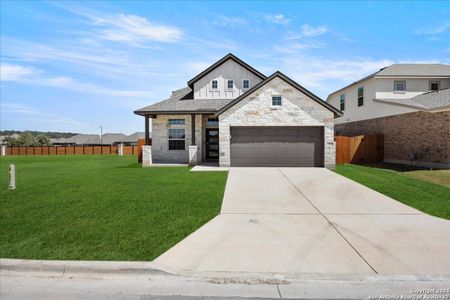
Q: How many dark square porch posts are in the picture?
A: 2